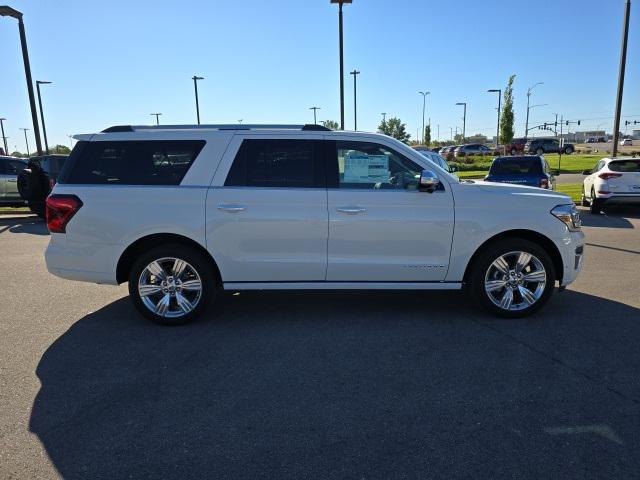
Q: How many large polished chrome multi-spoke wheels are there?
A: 2